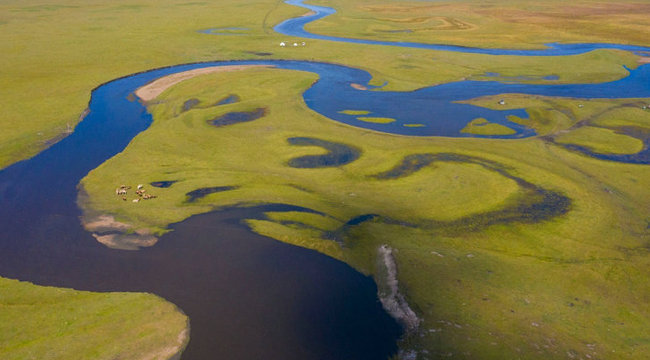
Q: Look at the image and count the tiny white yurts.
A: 3